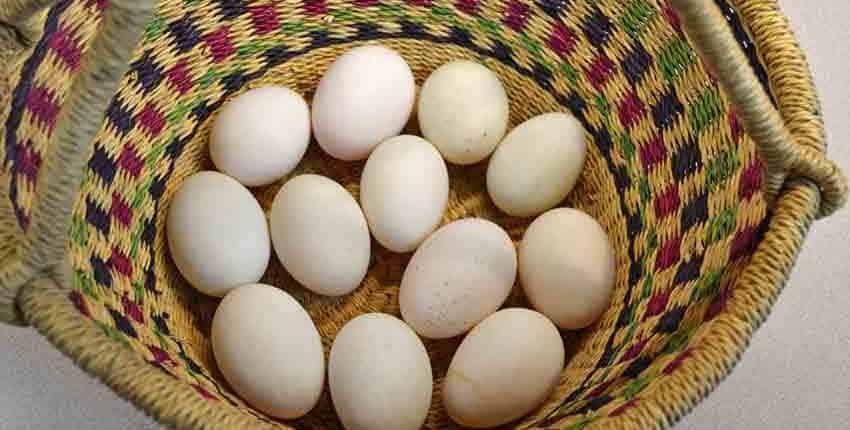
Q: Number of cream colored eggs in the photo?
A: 12